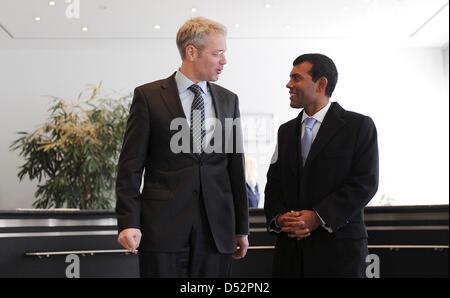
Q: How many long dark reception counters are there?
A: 1